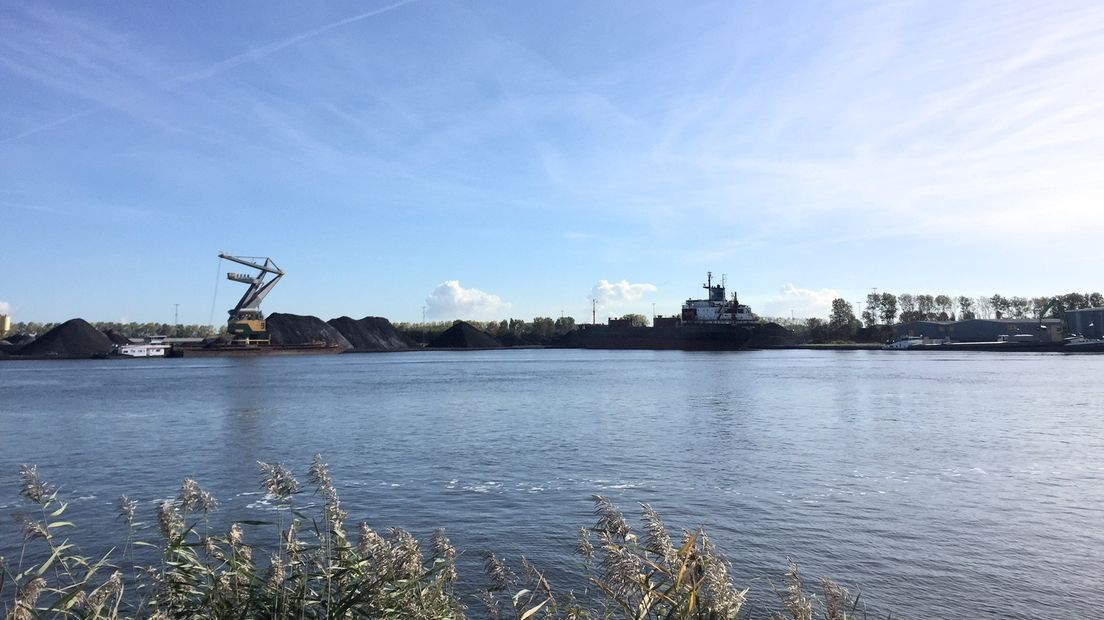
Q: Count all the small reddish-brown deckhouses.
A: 2